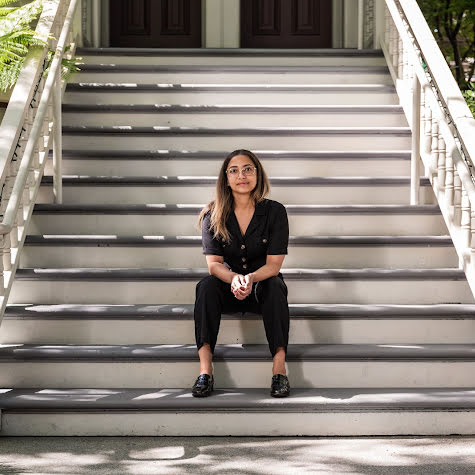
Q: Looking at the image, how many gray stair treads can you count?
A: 13